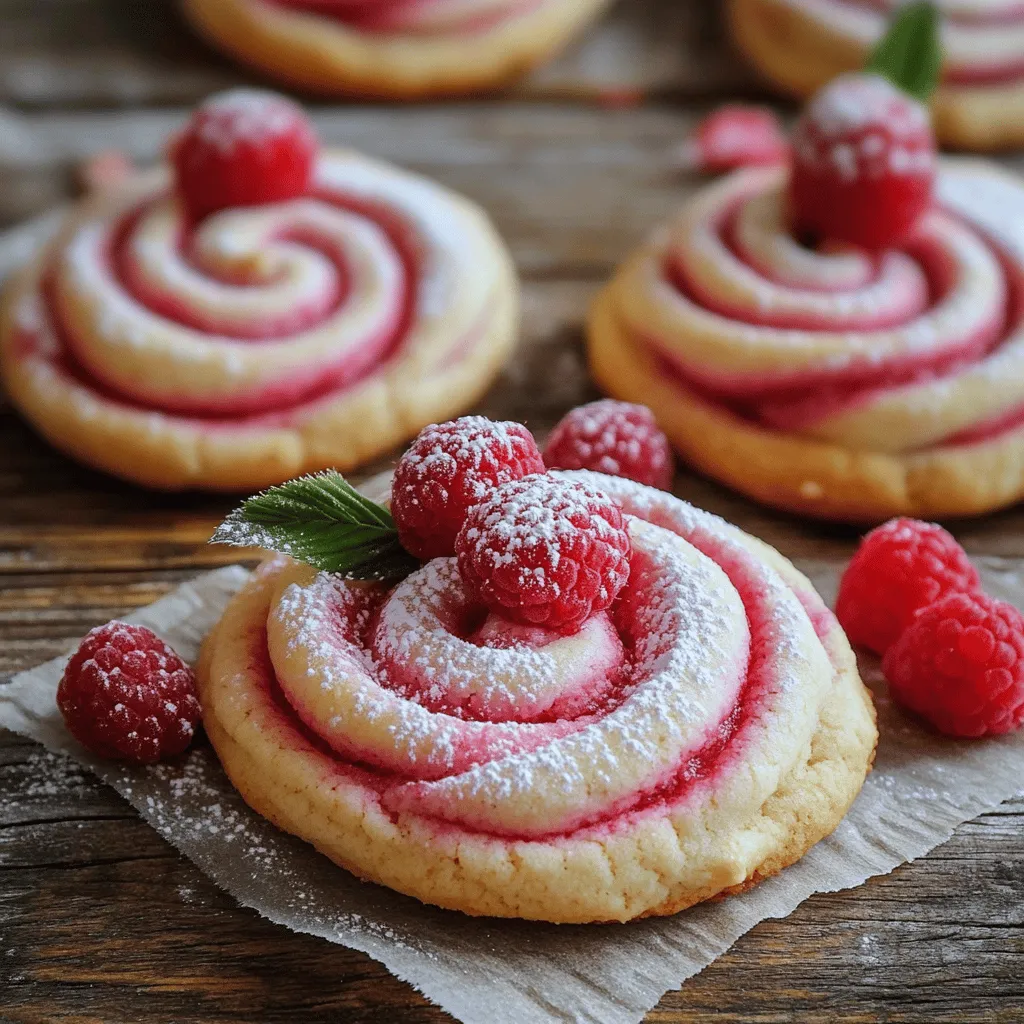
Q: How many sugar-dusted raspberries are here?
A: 6